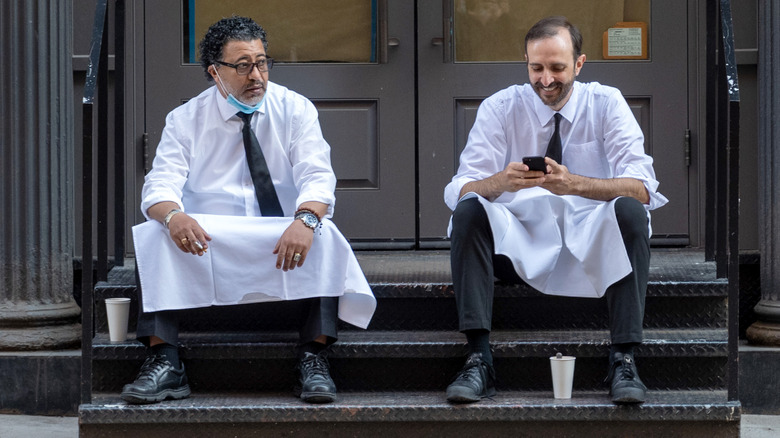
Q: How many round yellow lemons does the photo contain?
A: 0